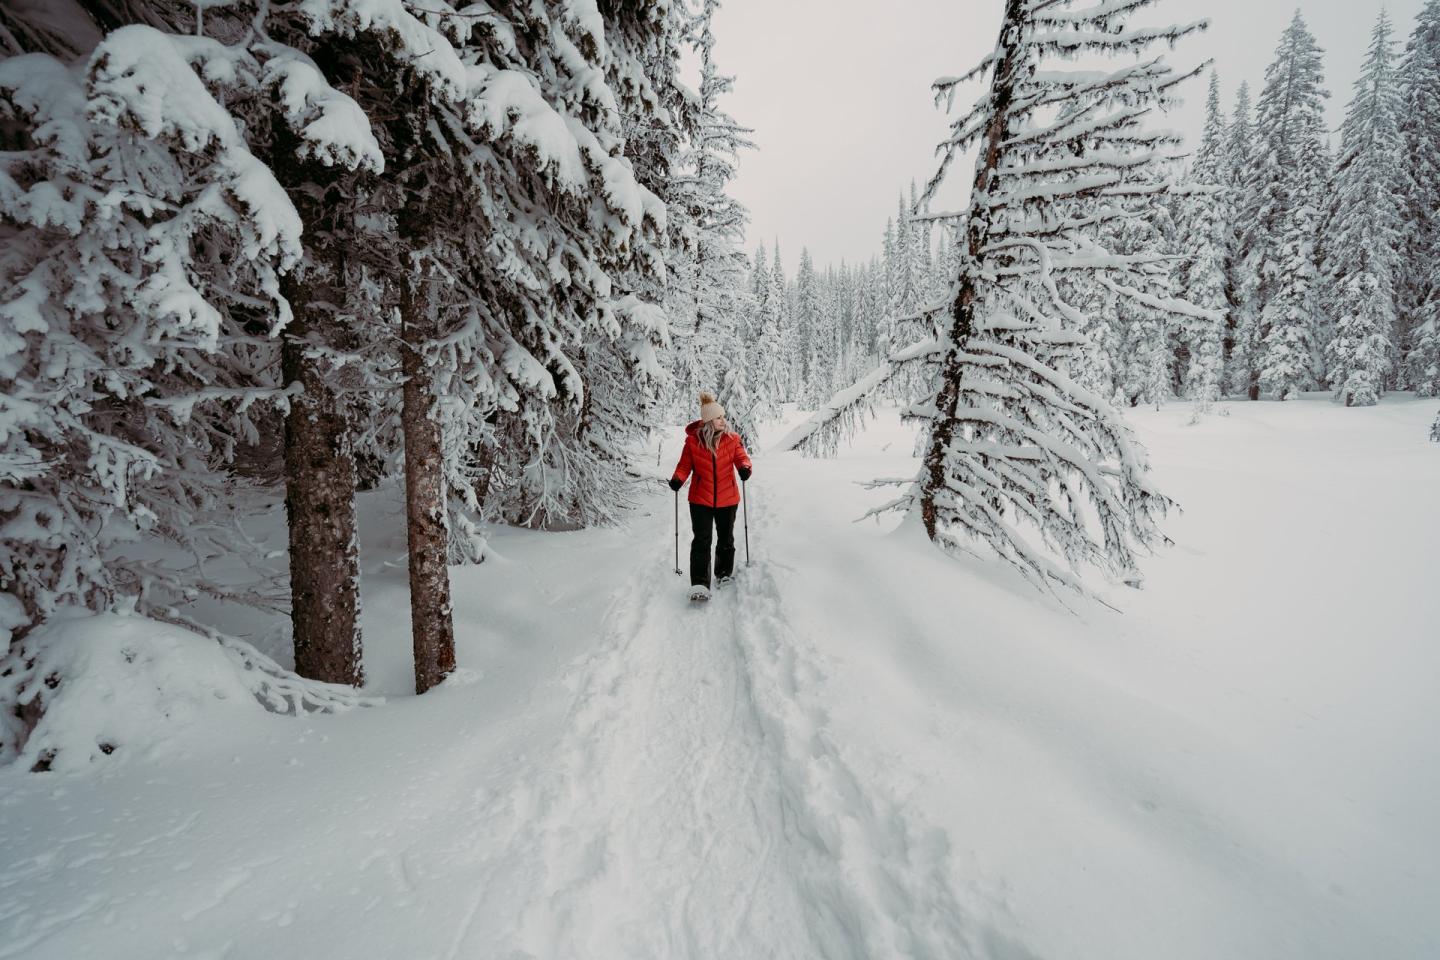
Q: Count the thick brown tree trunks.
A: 2